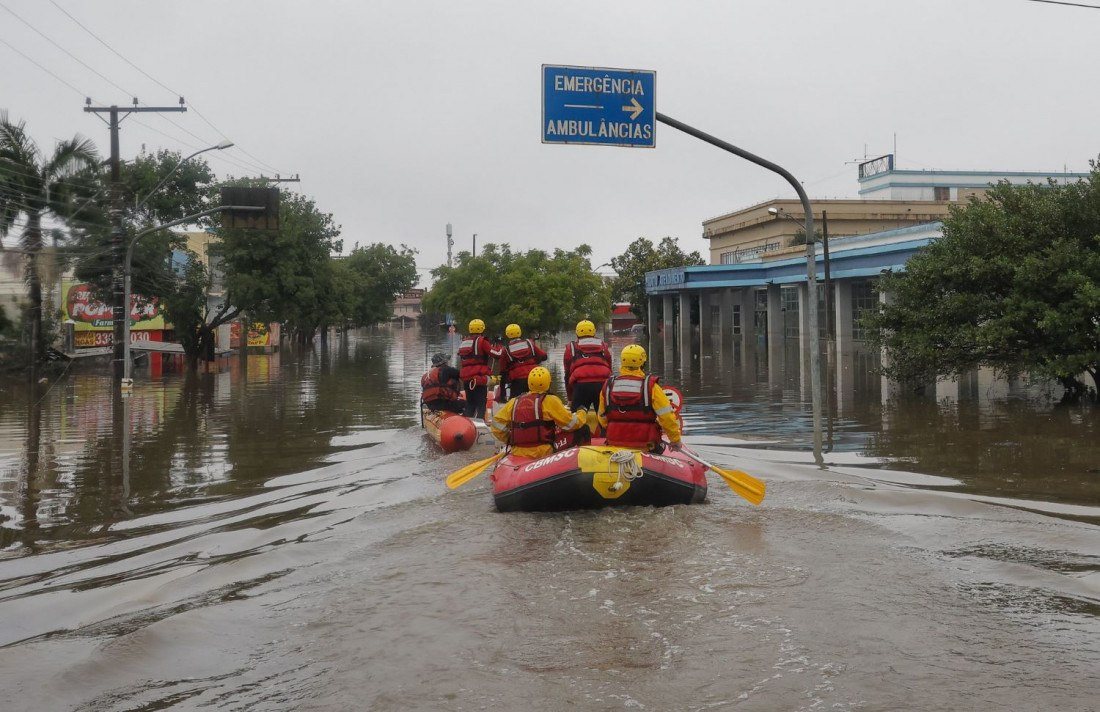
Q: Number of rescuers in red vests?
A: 6